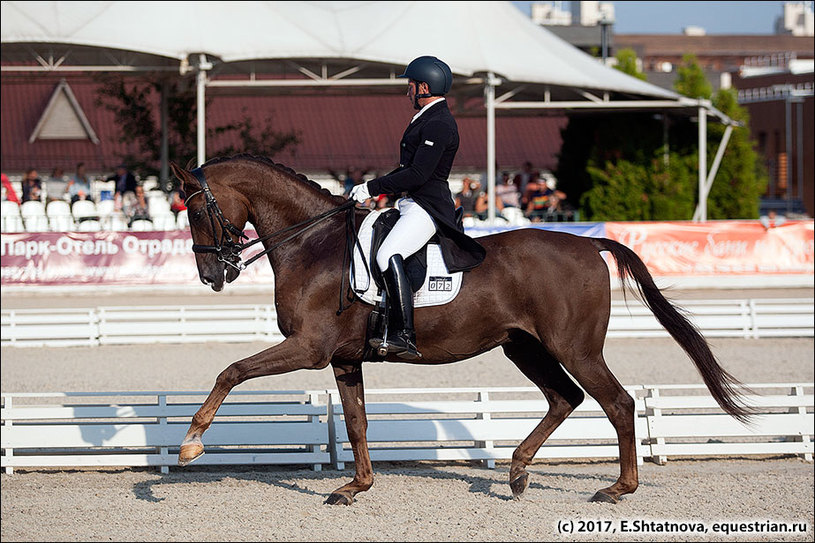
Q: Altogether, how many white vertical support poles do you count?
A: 3